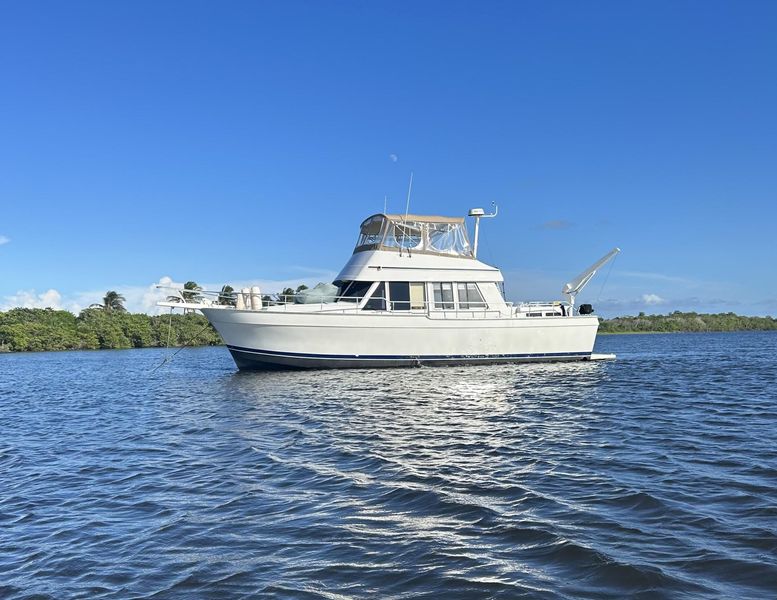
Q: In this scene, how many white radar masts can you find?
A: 1